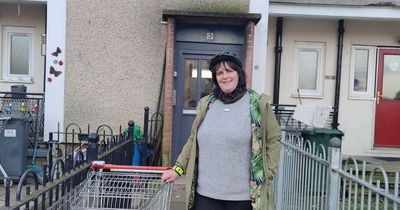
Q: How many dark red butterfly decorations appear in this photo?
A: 2